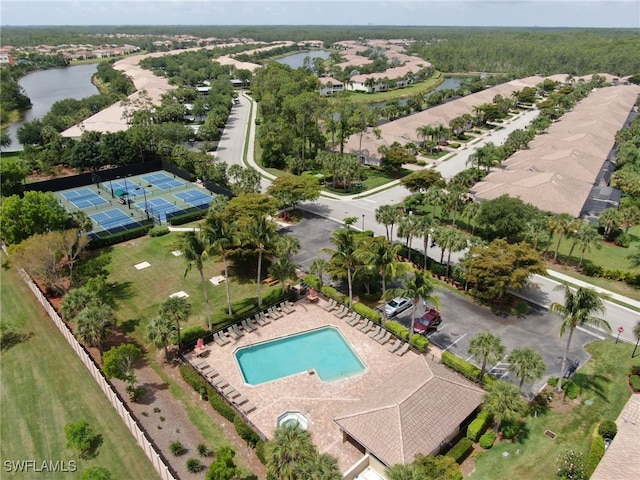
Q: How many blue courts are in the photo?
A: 6